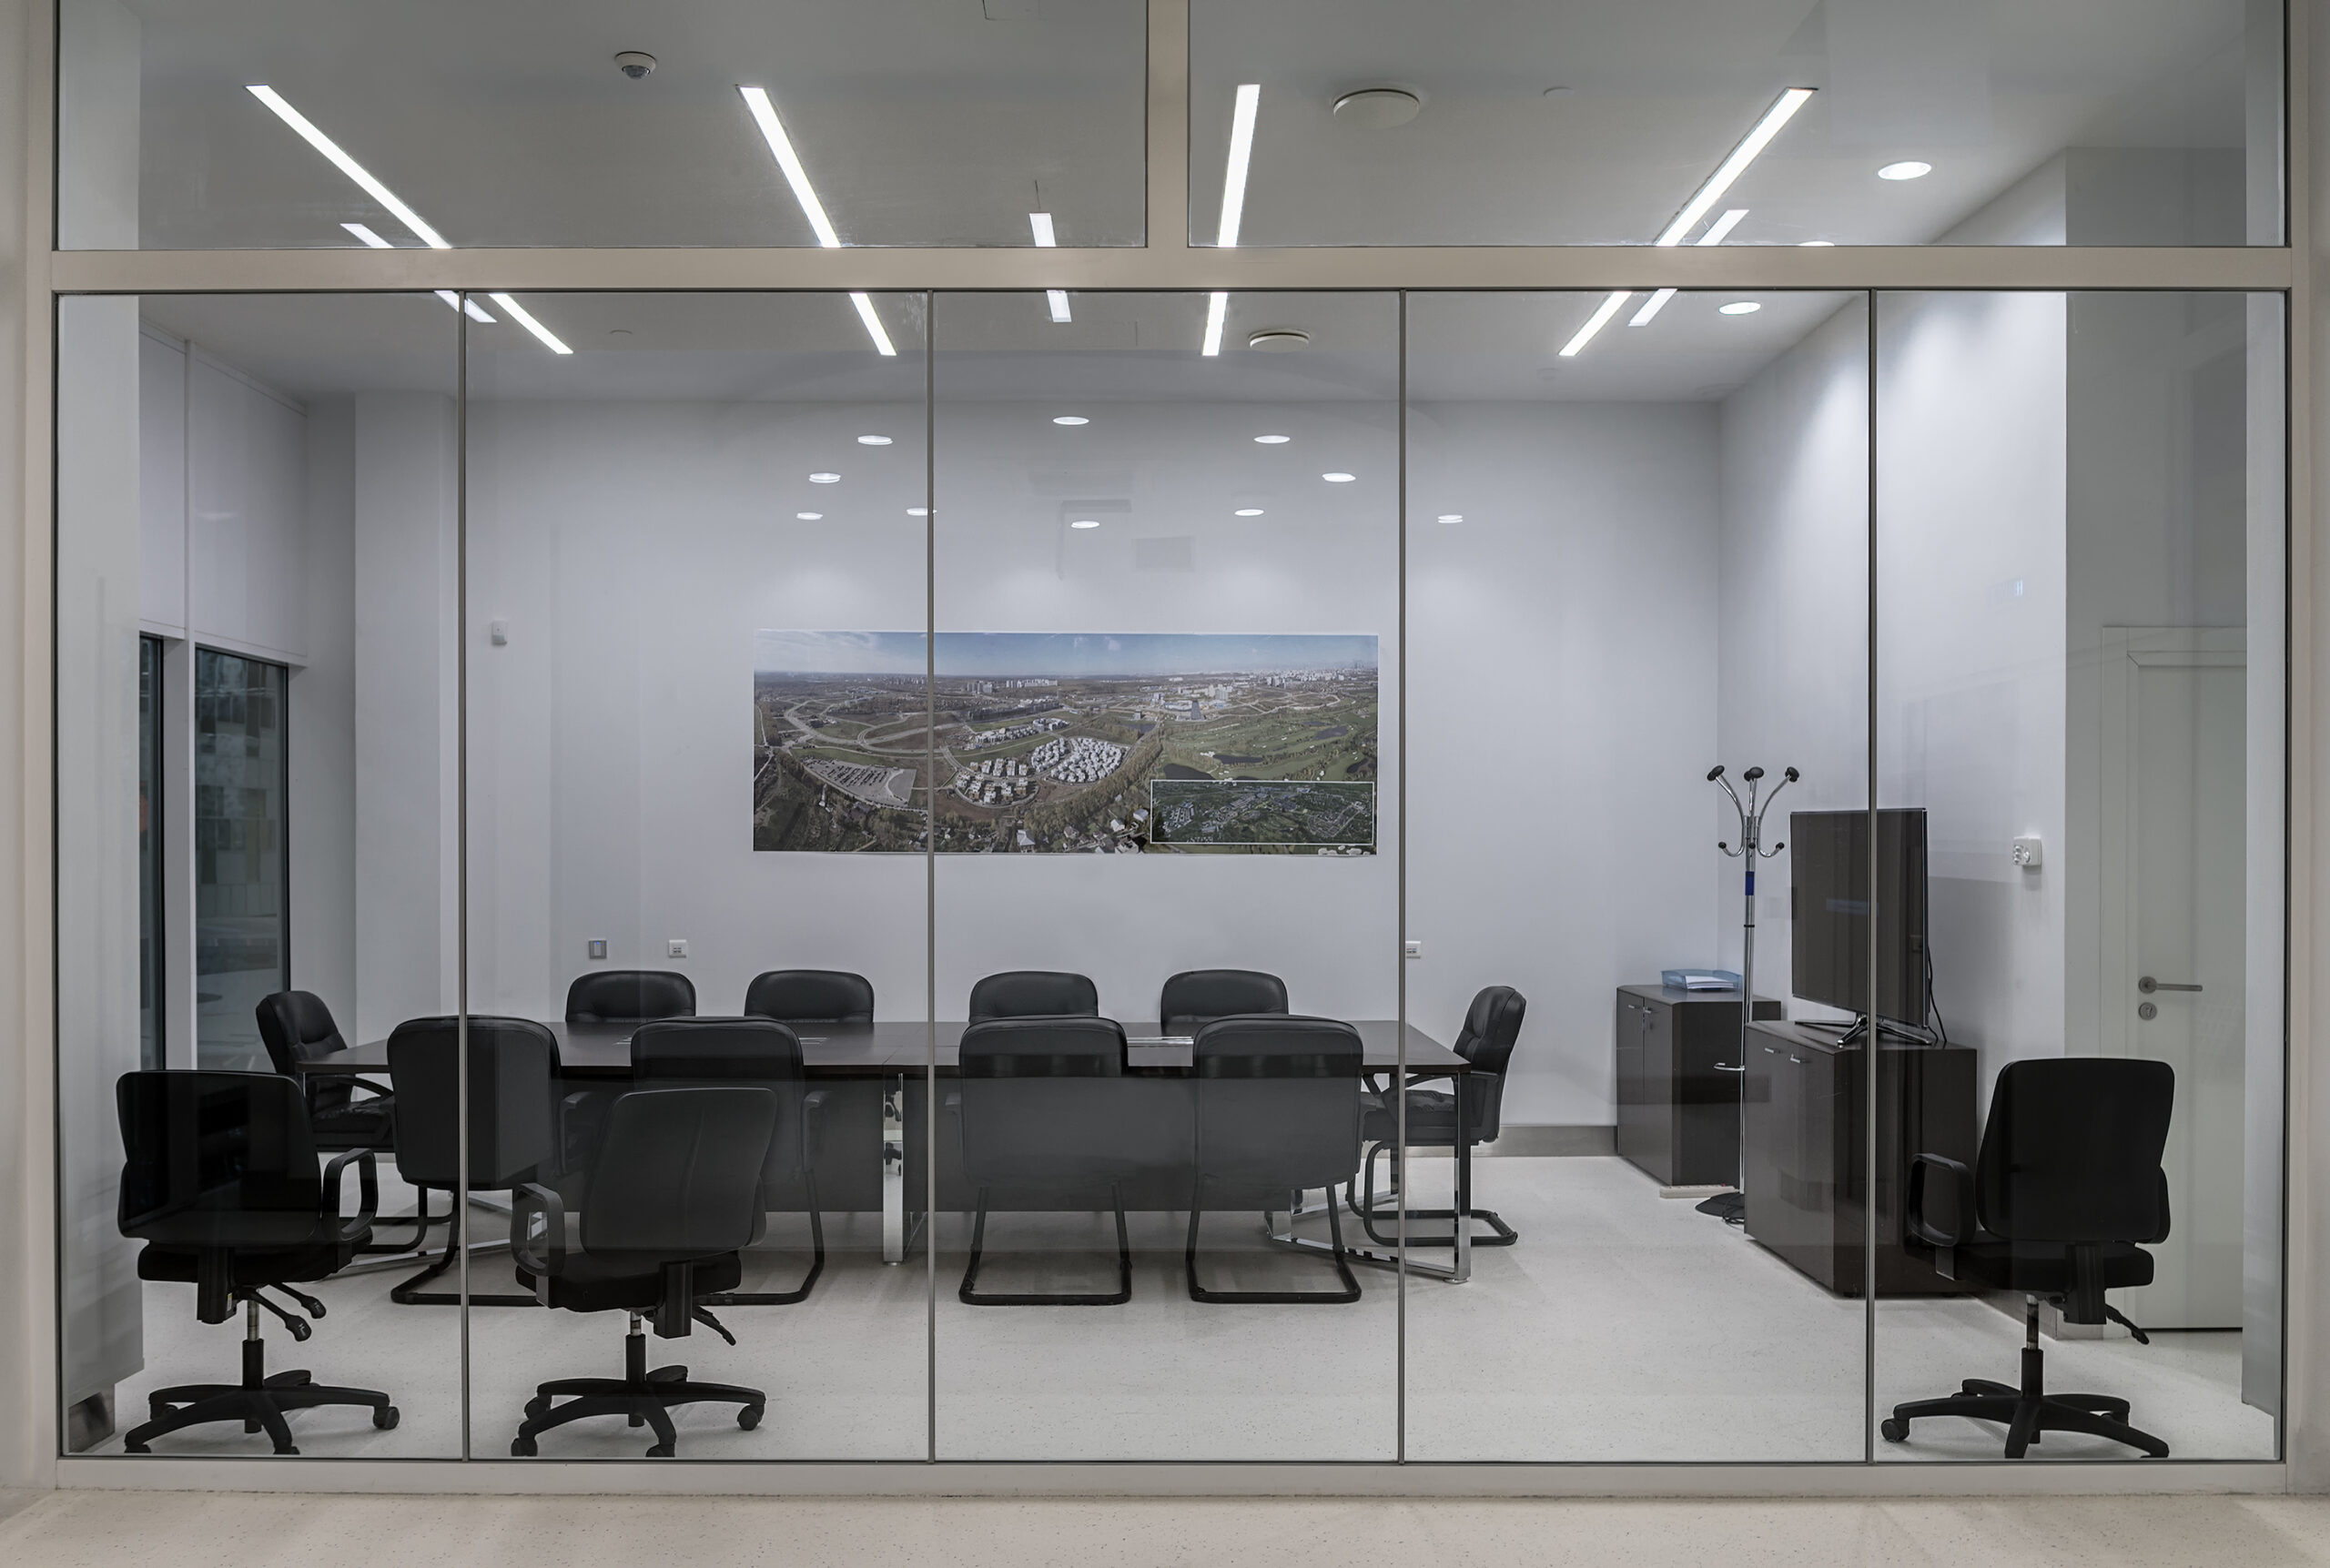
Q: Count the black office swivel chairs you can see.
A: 3